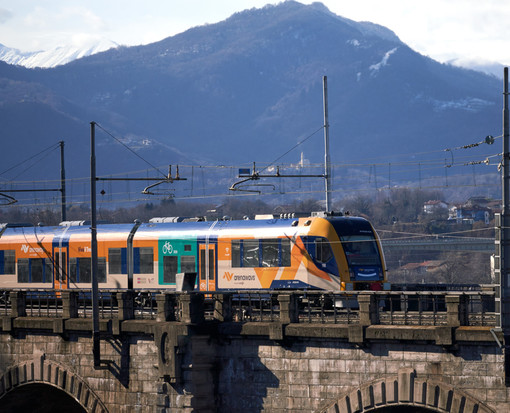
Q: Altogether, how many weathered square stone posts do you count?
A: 9